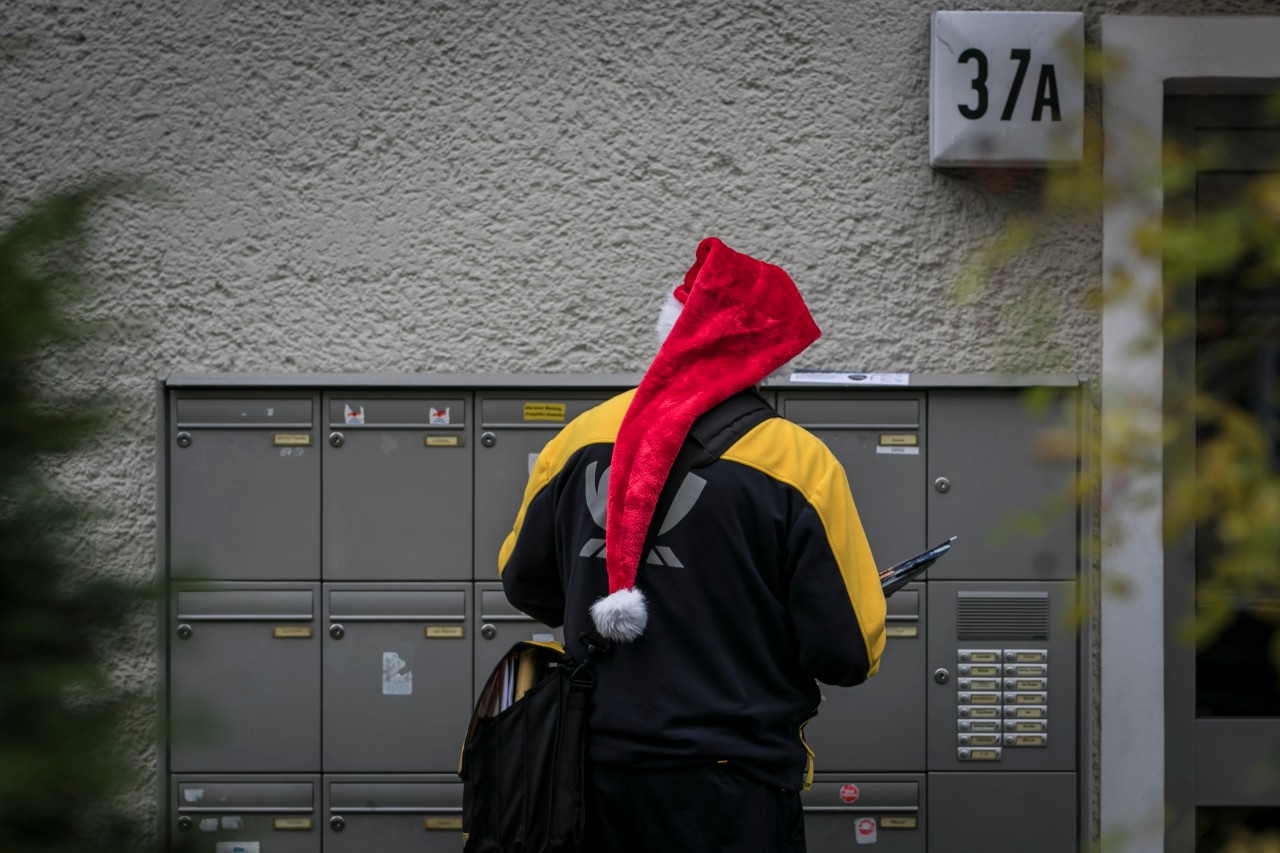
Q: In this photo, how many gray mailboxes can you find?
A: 11